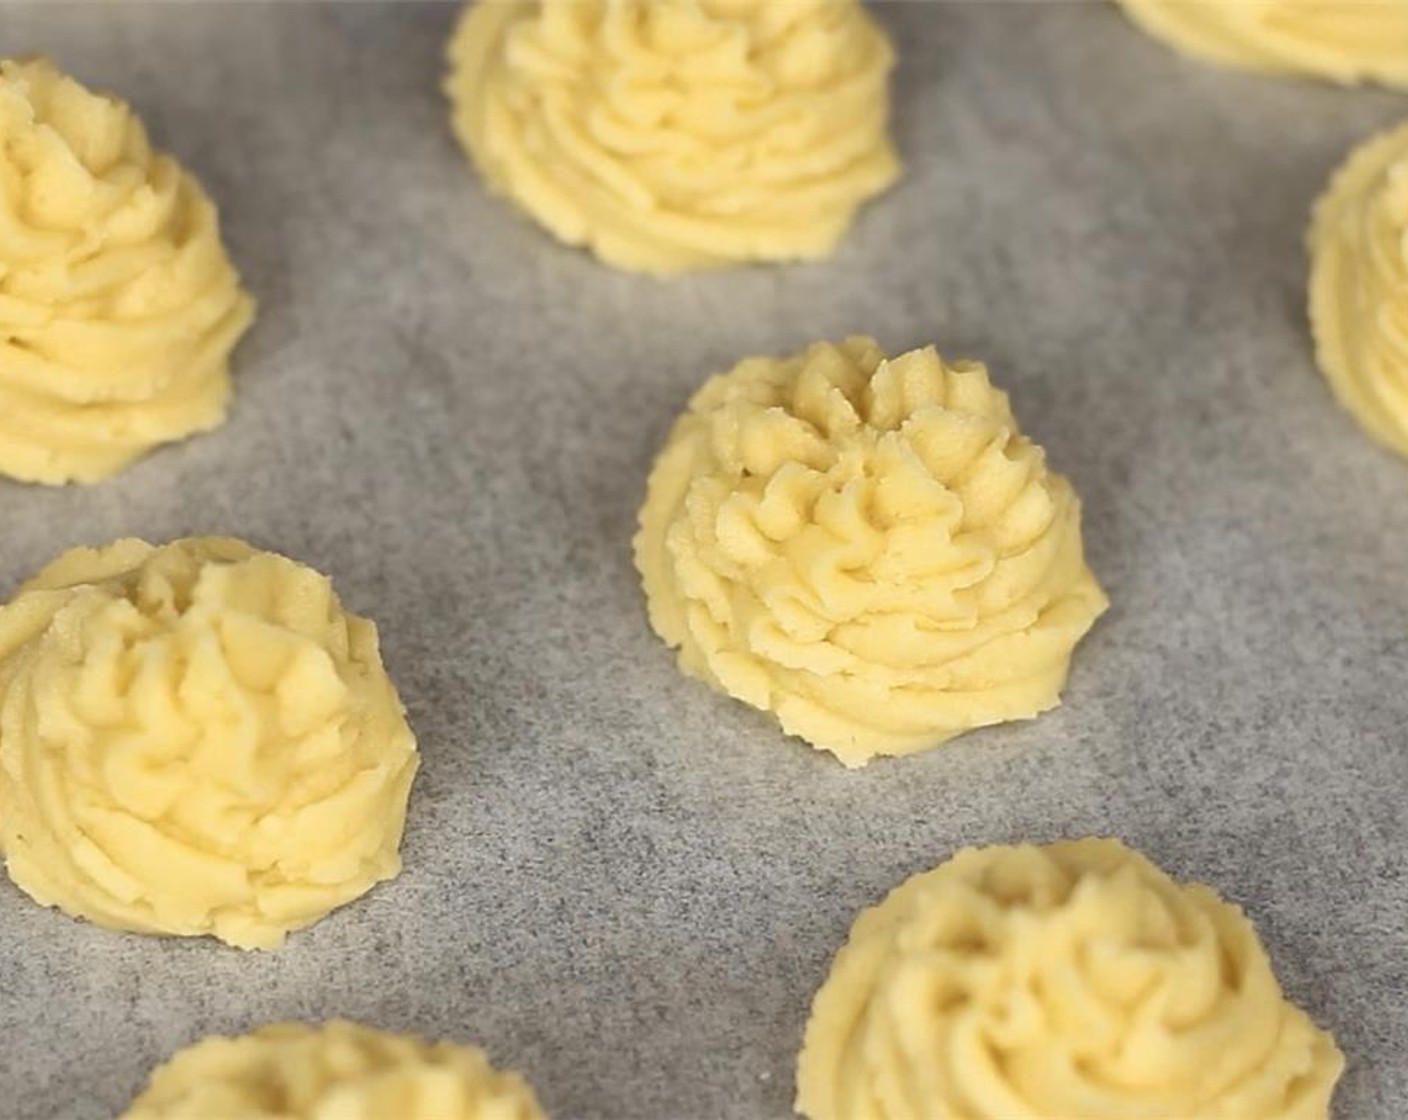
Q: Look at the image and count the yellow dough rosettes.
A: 8